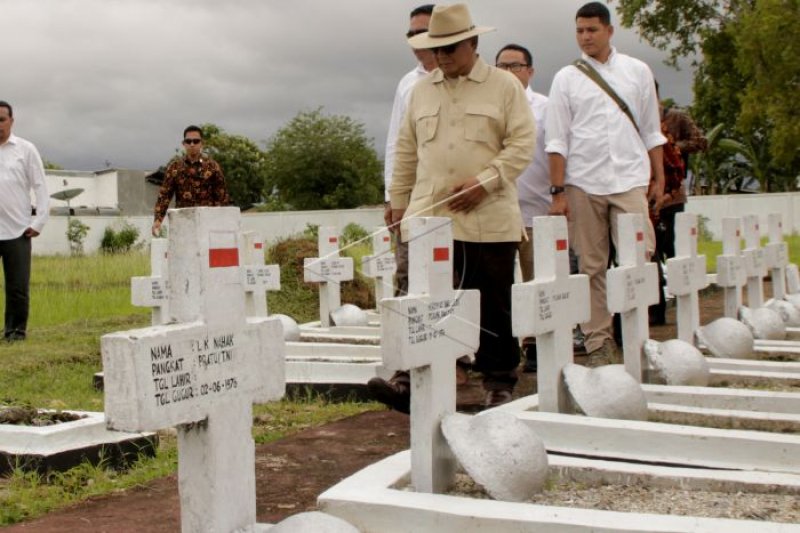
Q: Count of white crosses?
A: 12